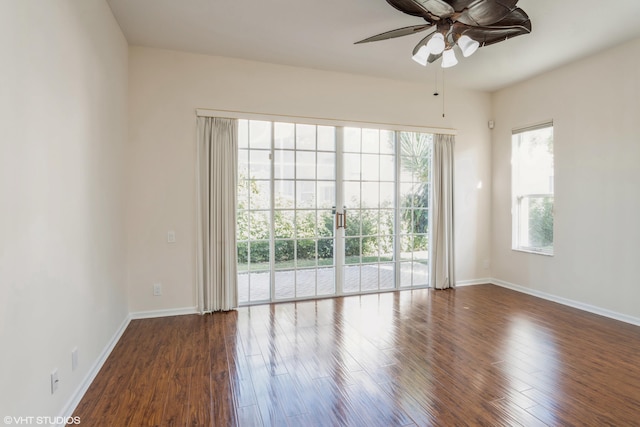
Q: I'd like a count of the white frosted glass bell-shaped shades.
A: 4